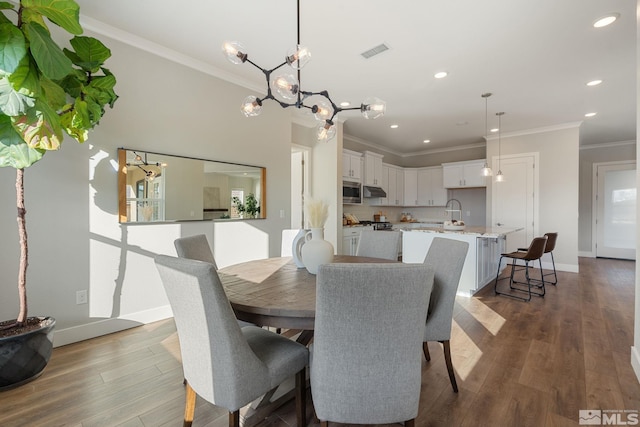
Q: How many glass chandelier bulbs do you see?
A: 7